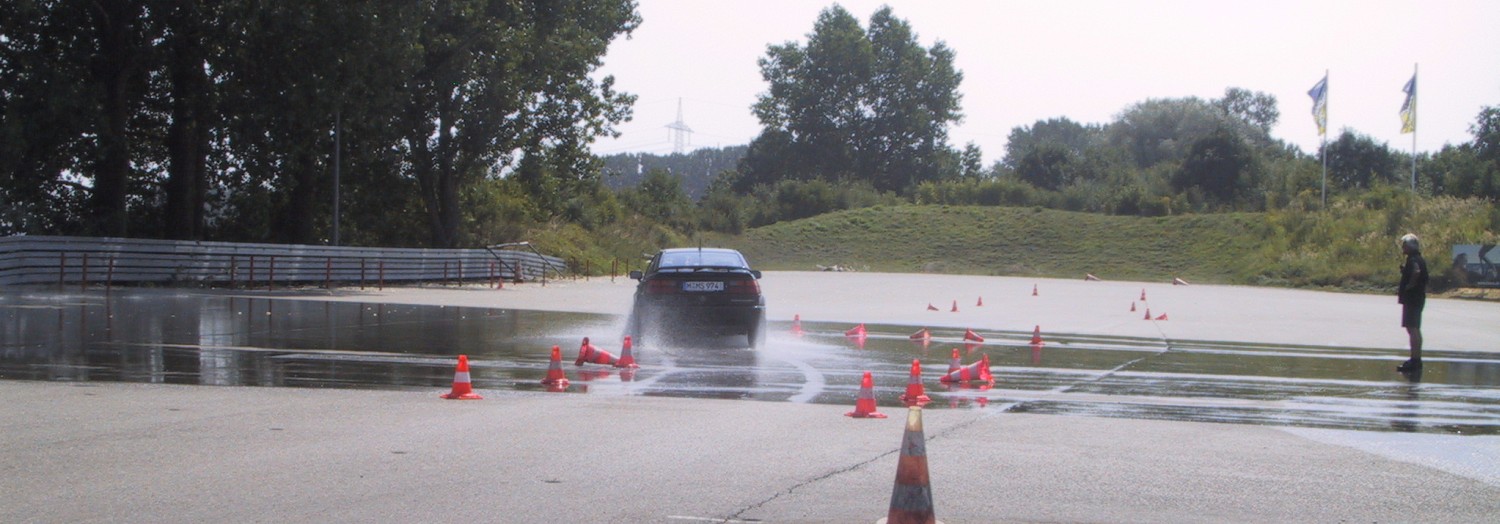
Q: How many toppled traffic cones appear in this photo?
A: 9